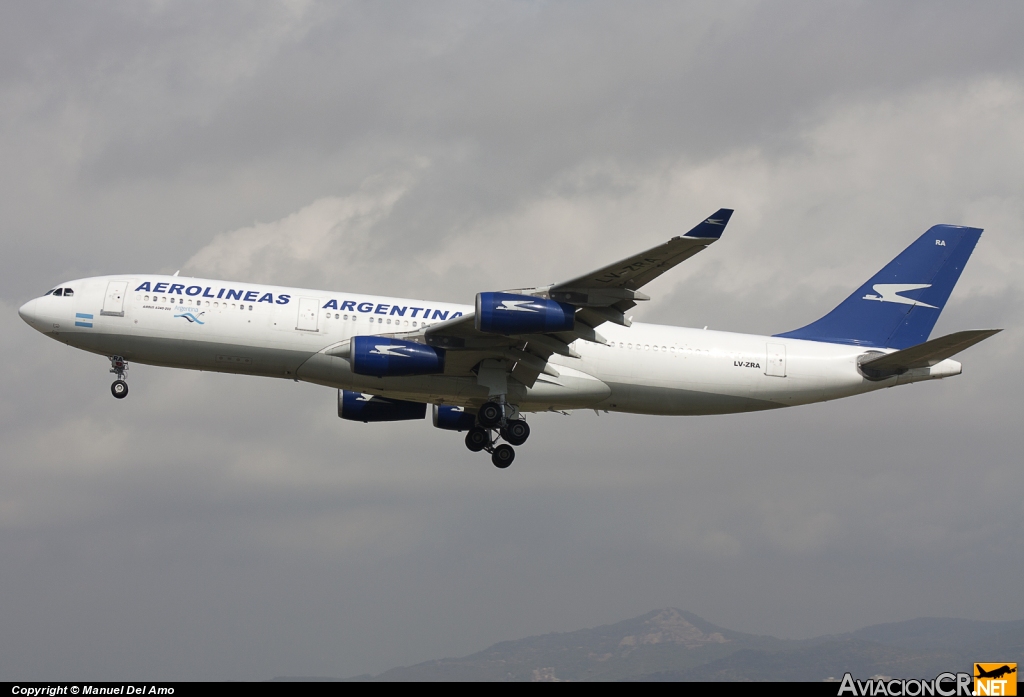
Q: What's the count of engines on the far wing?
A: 2